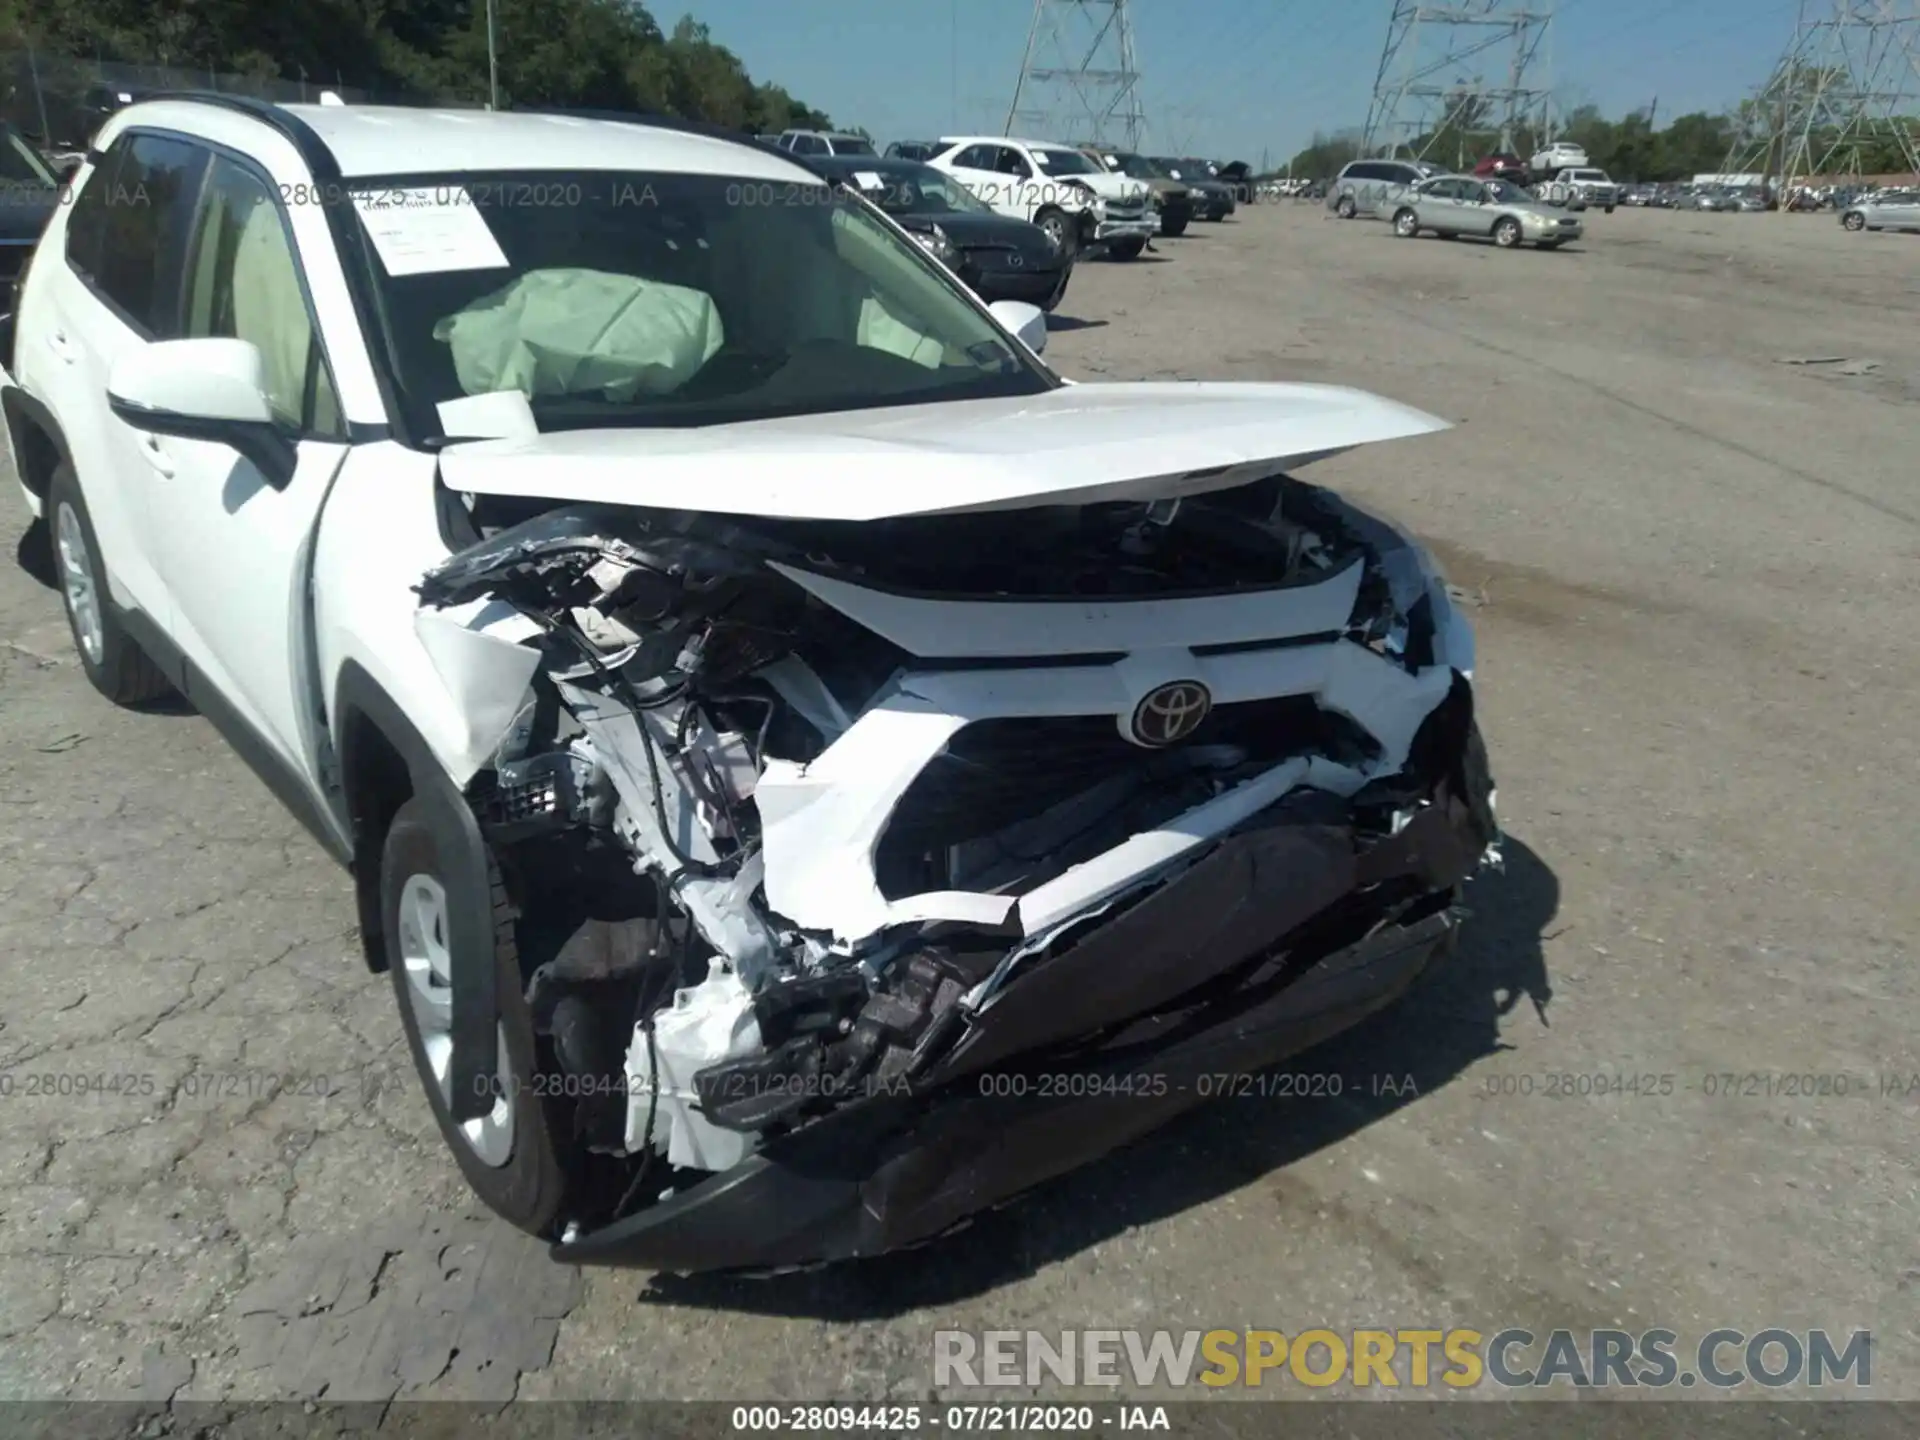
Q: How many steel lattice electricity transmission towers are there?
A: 3